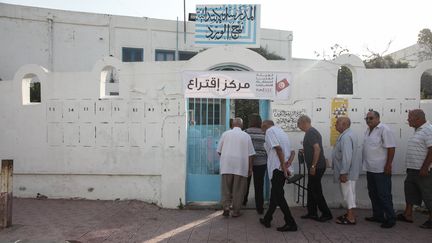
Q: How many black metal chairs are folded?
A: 1